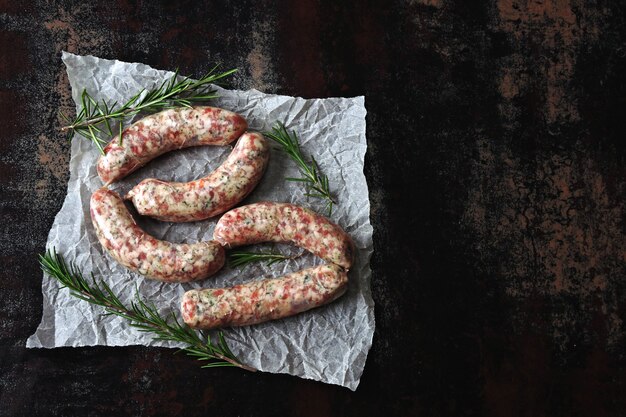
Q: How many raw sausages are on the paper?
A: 5